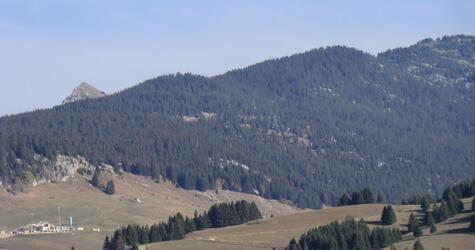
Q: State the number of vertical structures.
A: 3